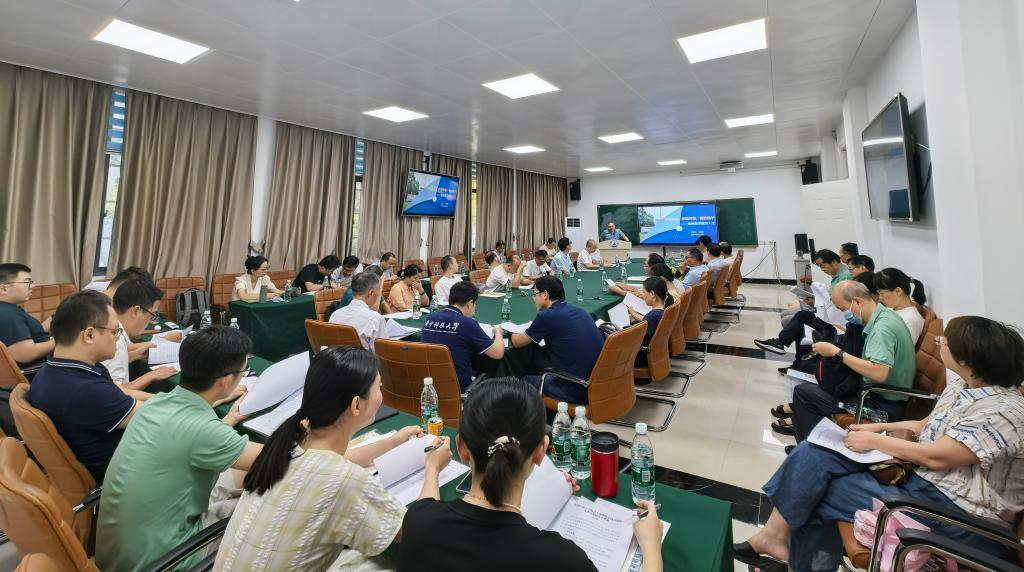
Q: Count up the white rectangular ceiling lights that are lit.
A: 10